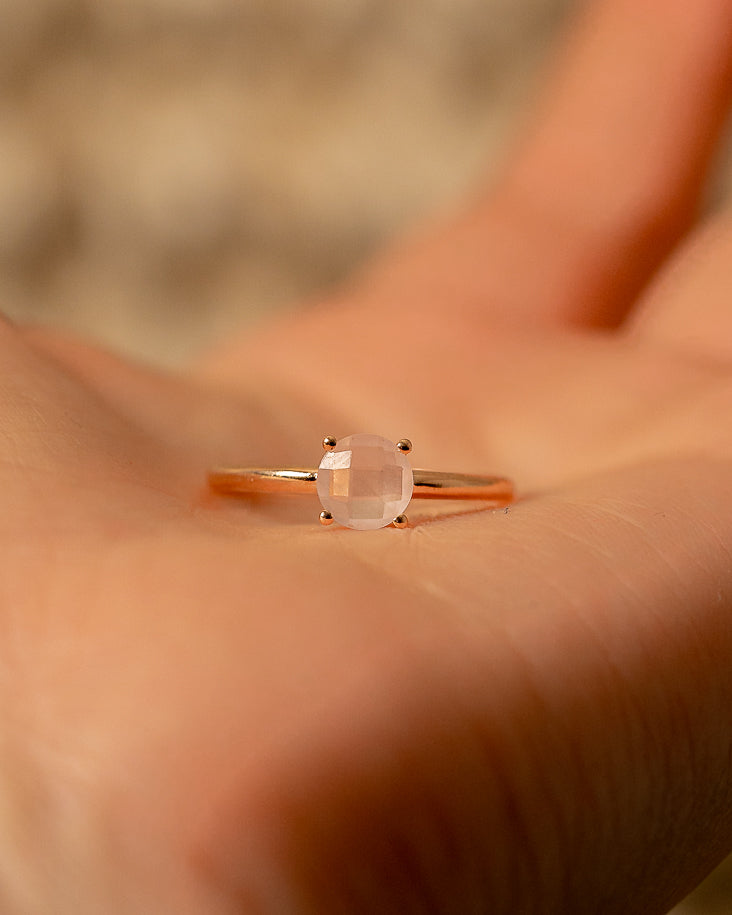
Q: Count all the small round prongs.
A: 4